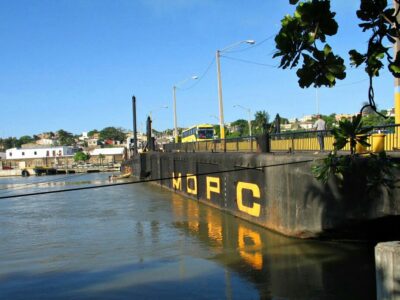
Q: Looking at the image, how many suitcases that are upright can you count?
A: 0